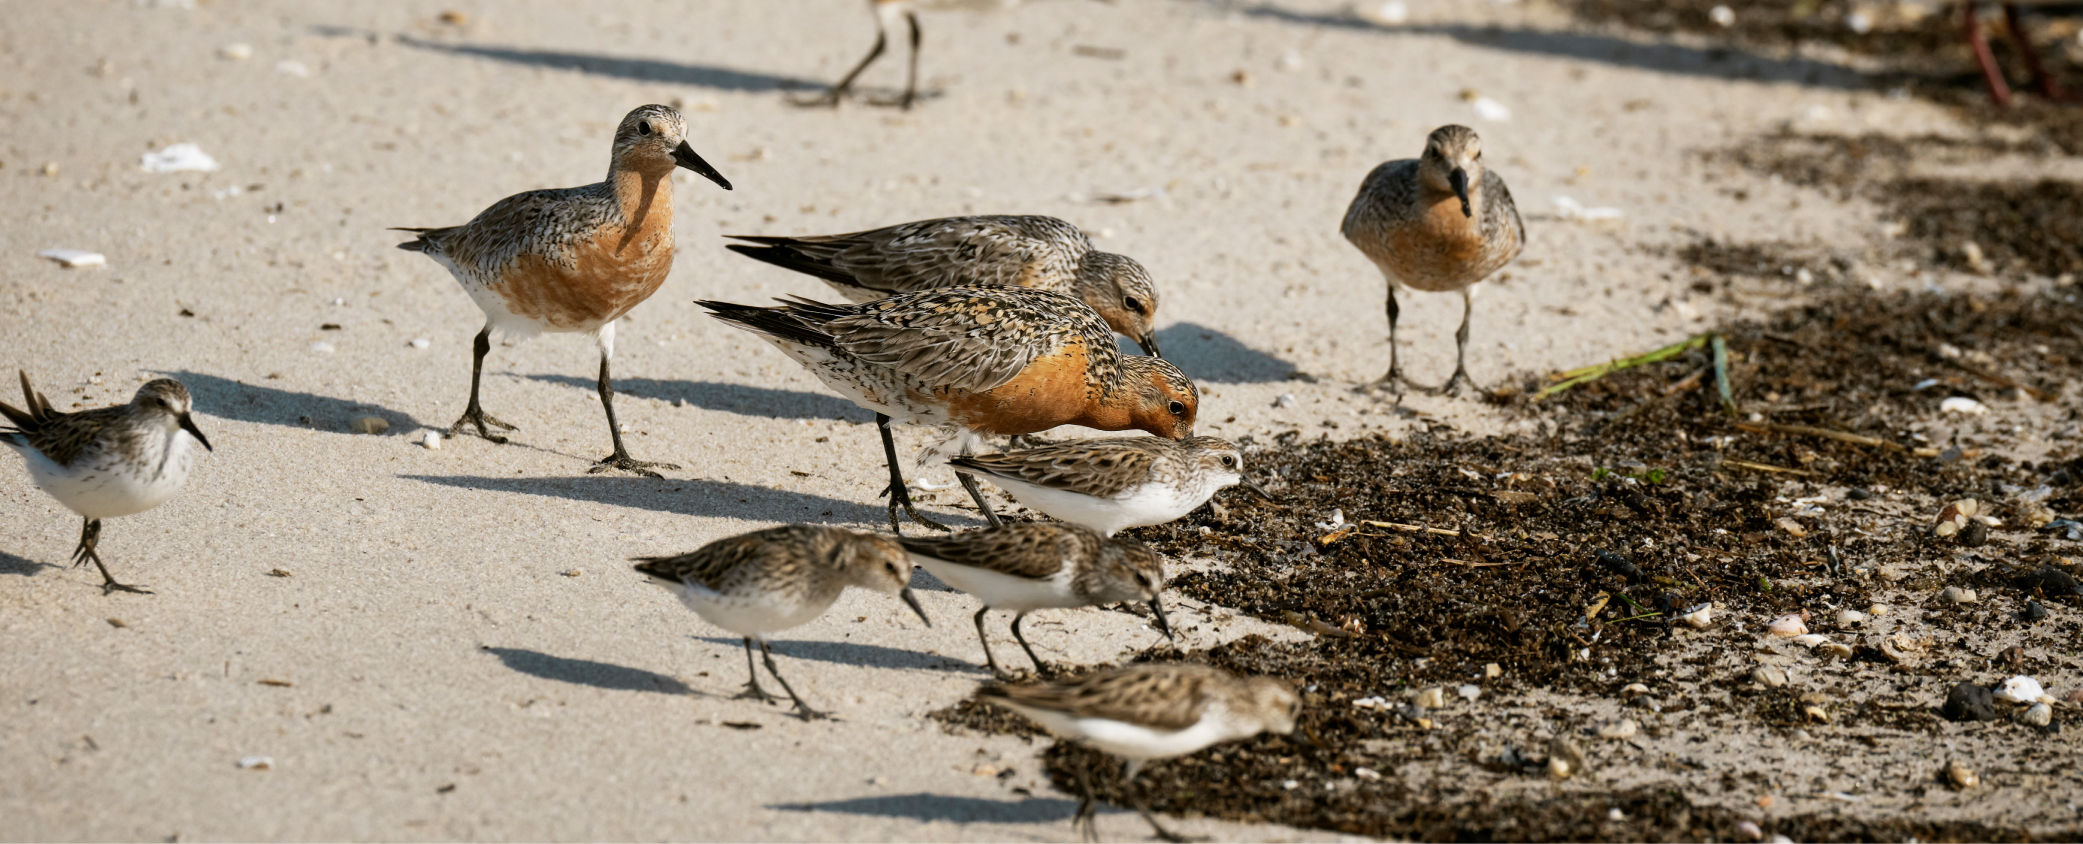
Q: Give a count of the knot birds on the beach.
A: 4